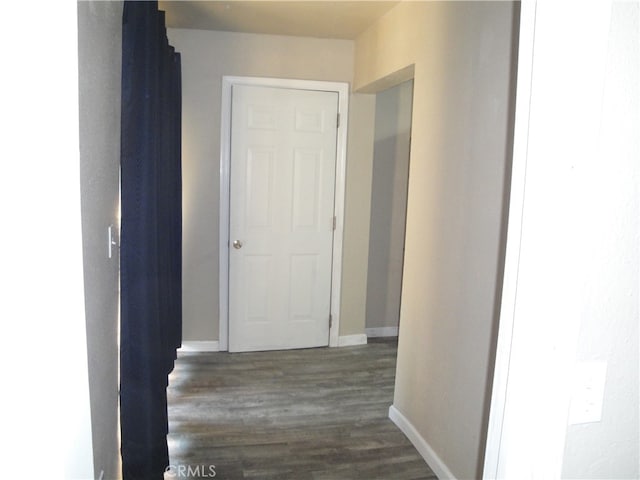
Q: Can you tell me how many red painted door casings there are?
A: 0